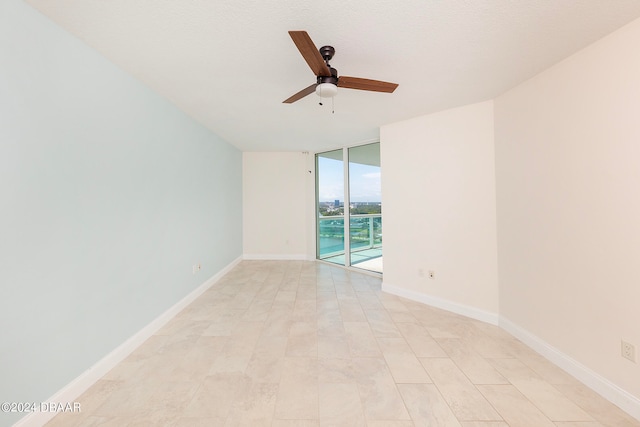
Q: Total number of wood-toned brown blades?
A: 3